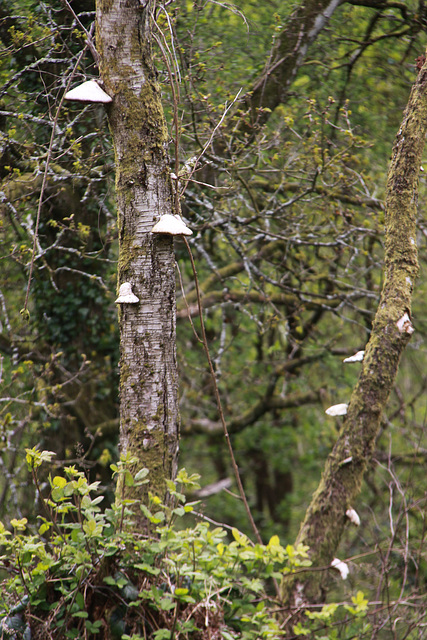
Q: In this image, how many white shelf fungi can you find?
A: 9